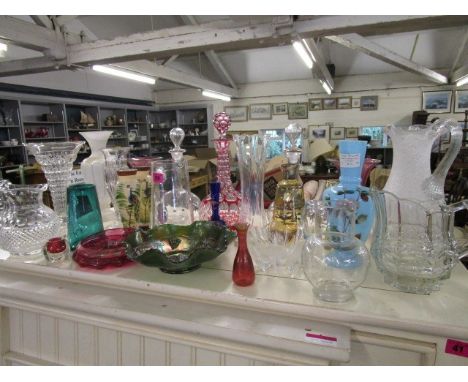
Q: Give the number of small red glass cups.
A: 1